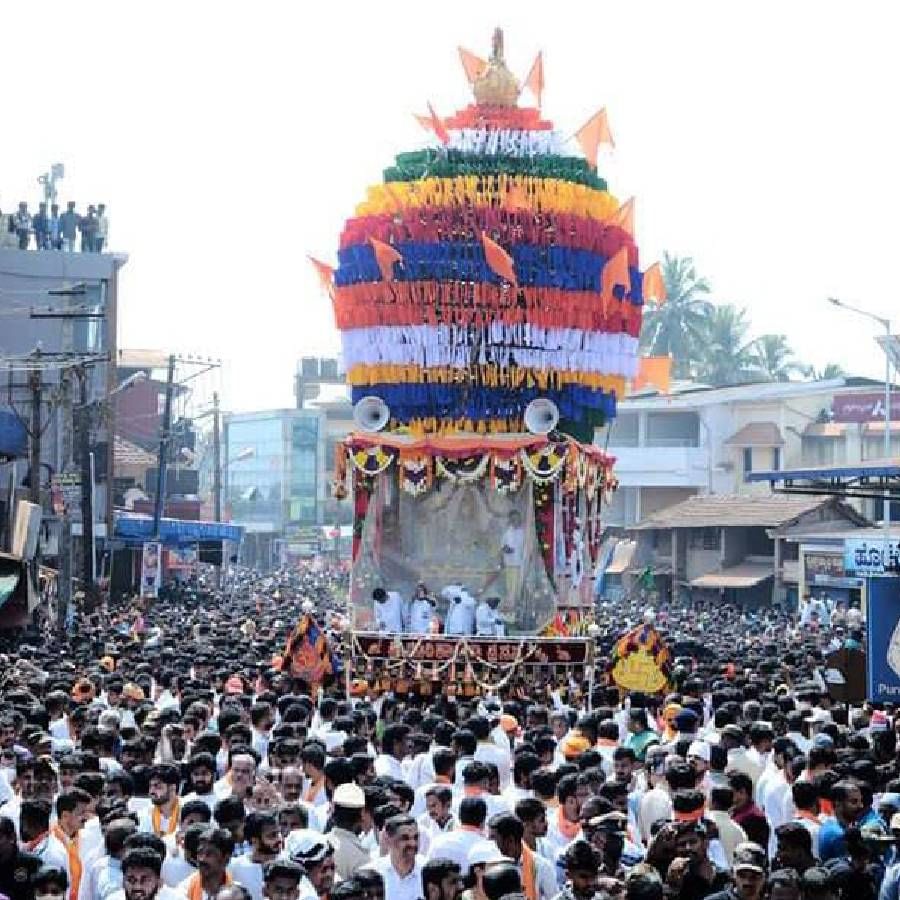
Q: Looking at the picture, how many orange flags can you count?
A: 11